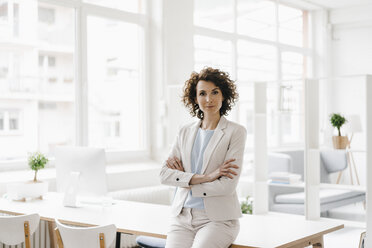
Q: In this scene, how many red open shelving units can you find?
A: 0